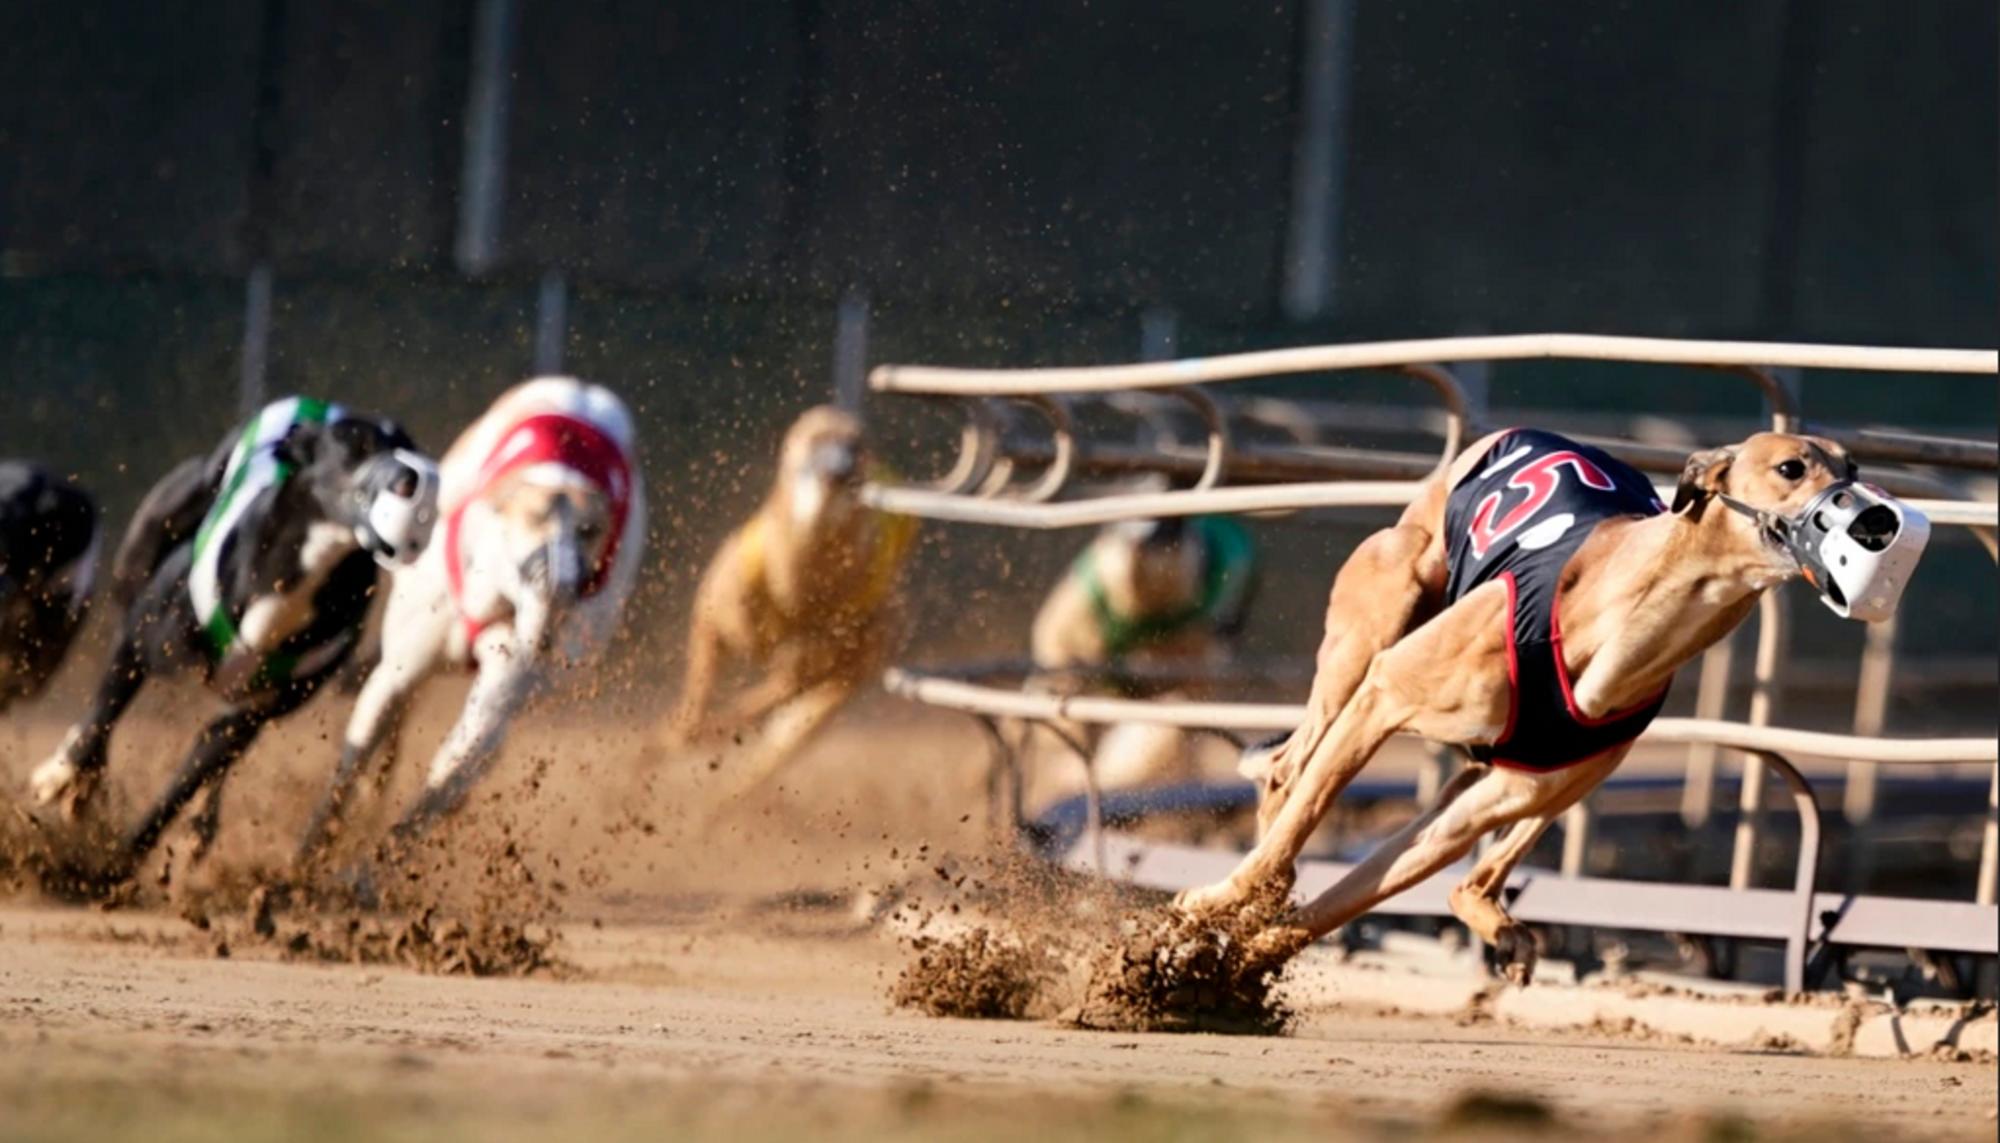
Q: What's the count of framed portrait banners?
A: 0